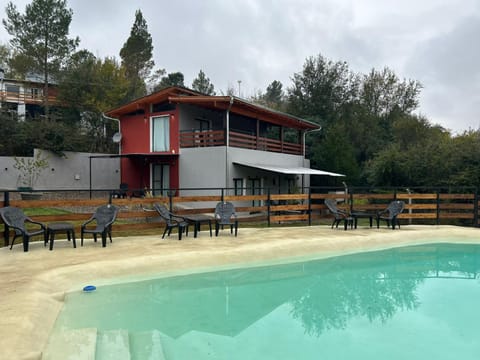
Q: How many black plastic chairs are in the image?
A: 6